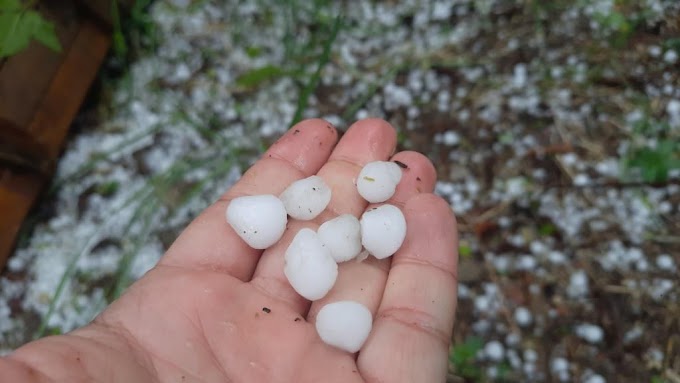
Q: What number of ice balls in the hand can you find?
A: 7